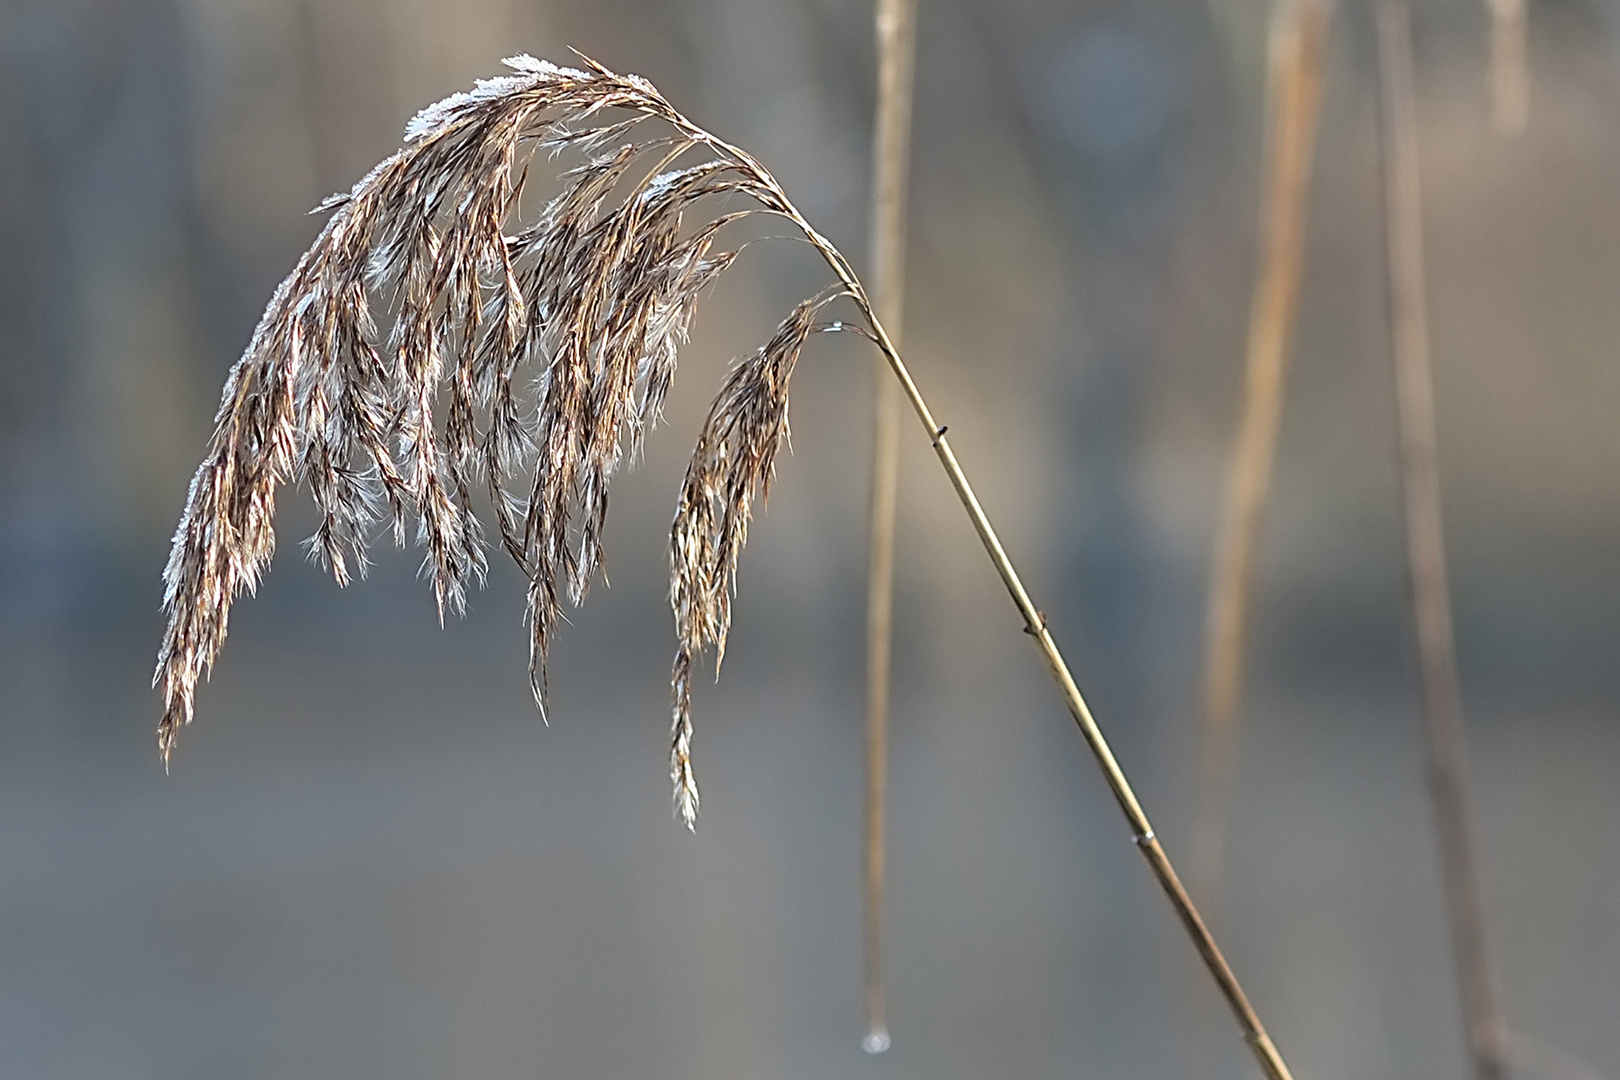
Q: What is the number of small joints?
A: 4